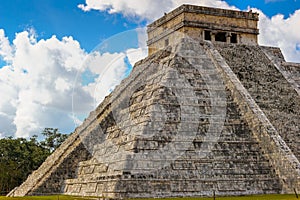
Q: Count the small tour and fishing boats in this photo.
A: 0